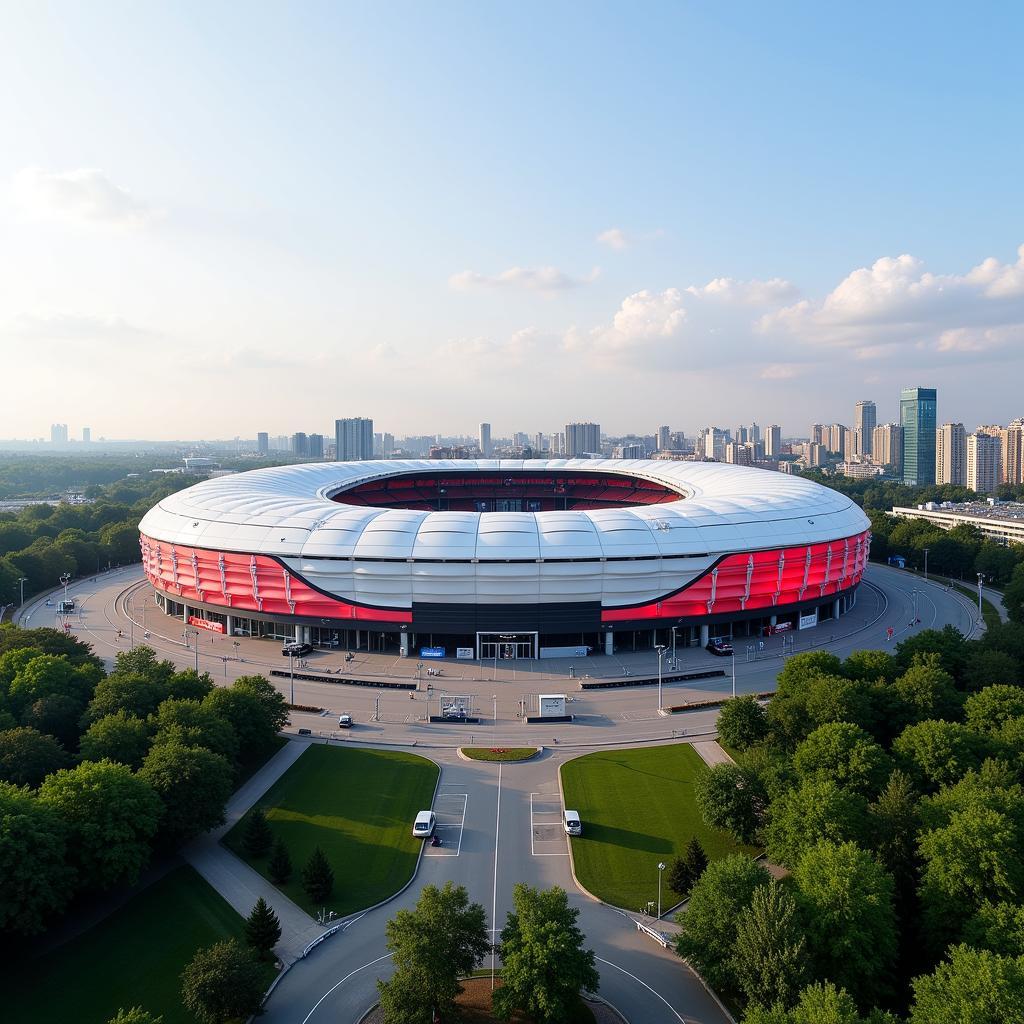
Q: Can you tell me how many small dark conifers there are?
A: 6